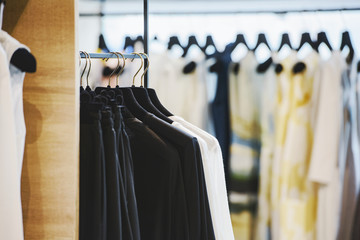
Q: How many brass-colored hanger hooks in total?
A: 6